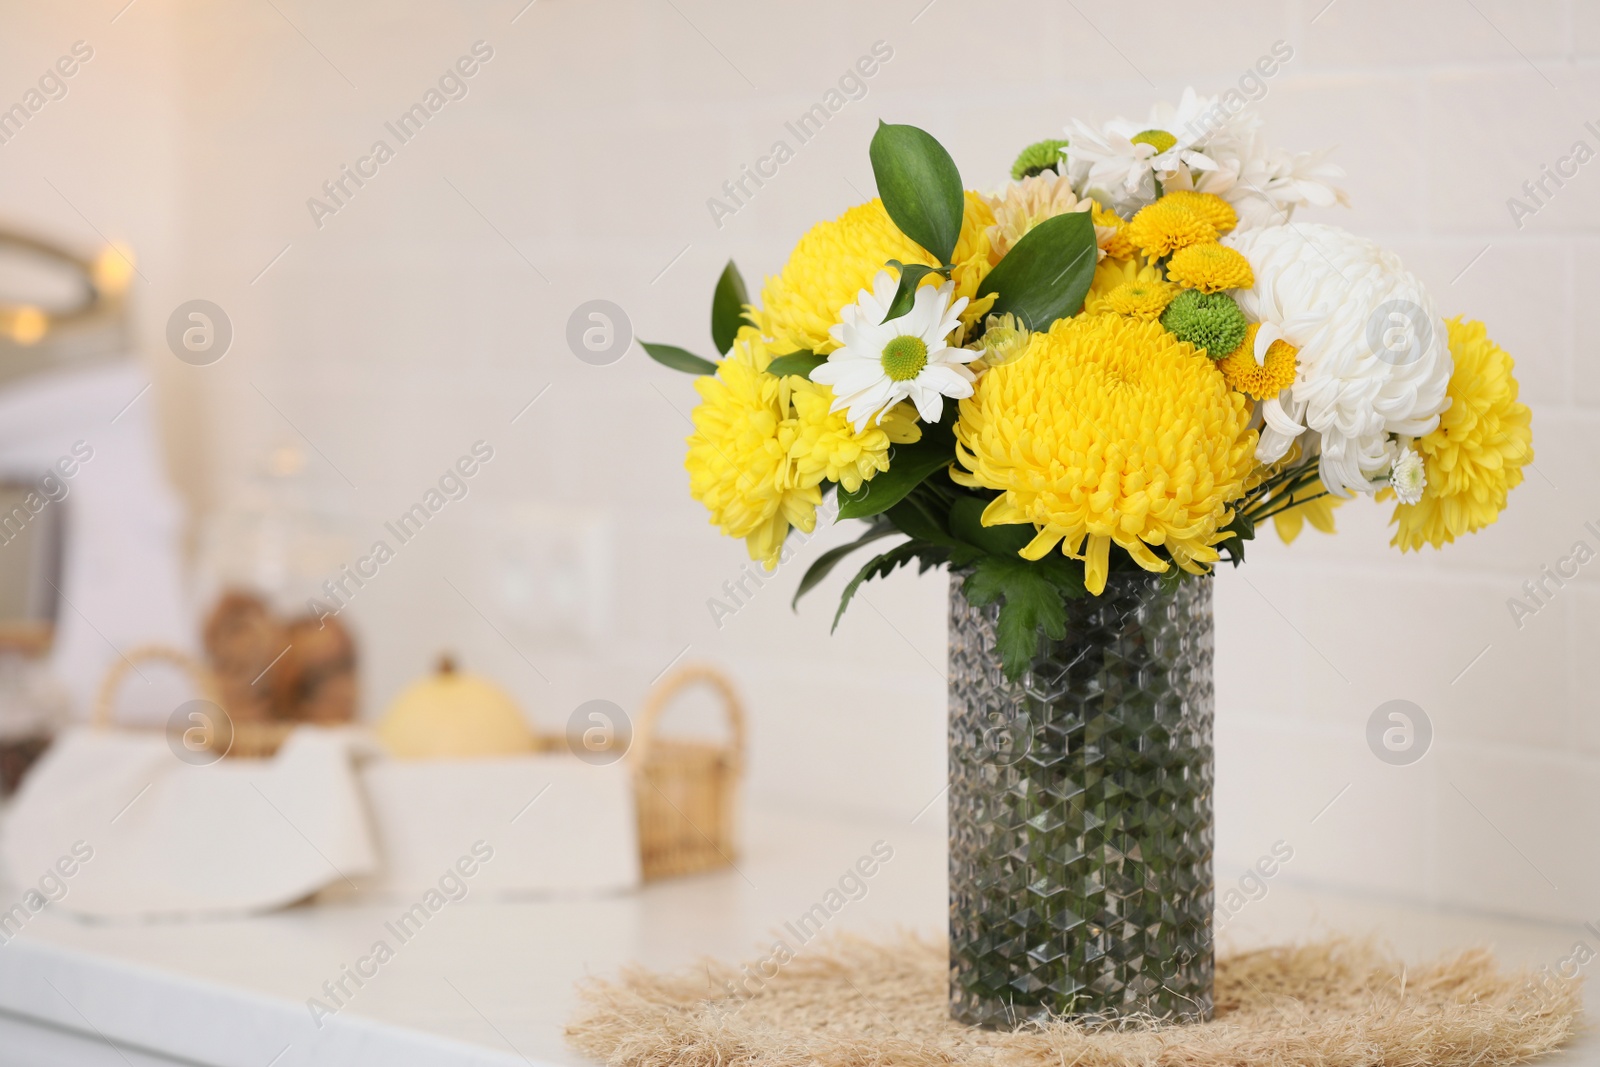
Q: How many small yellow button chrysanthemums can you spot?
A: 6